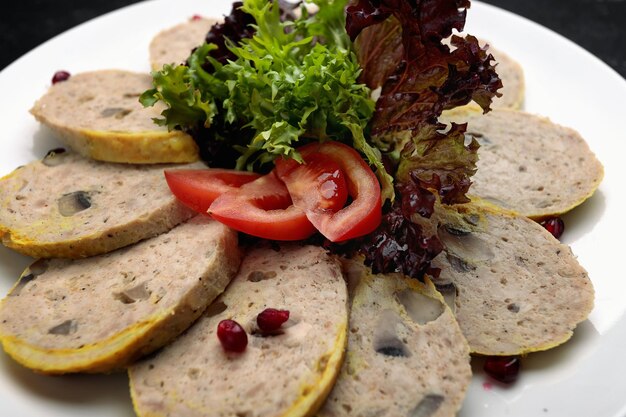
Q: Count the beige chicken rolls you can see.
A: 9